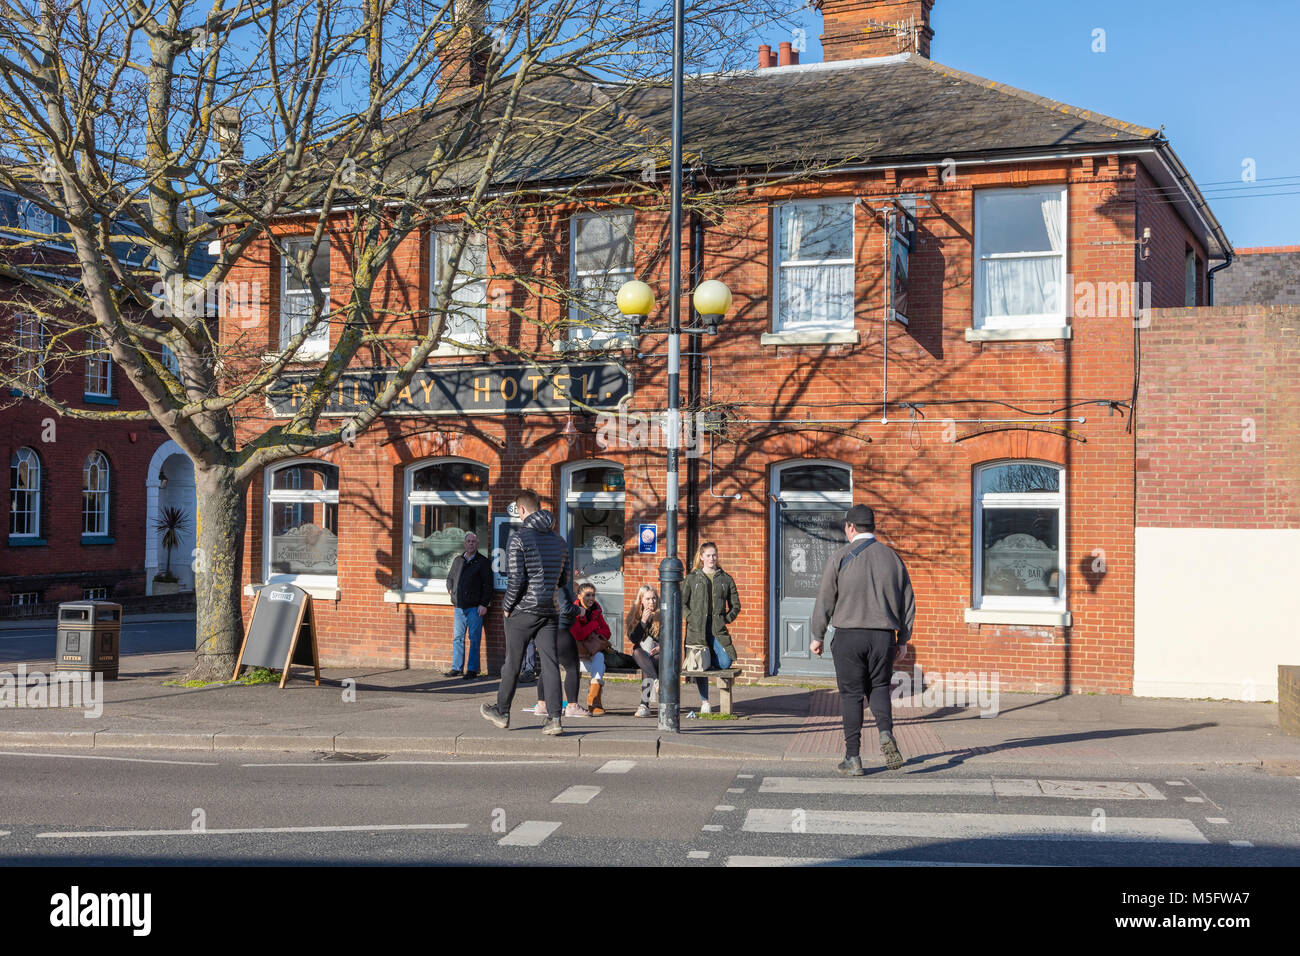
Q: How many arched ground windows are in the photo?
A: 5